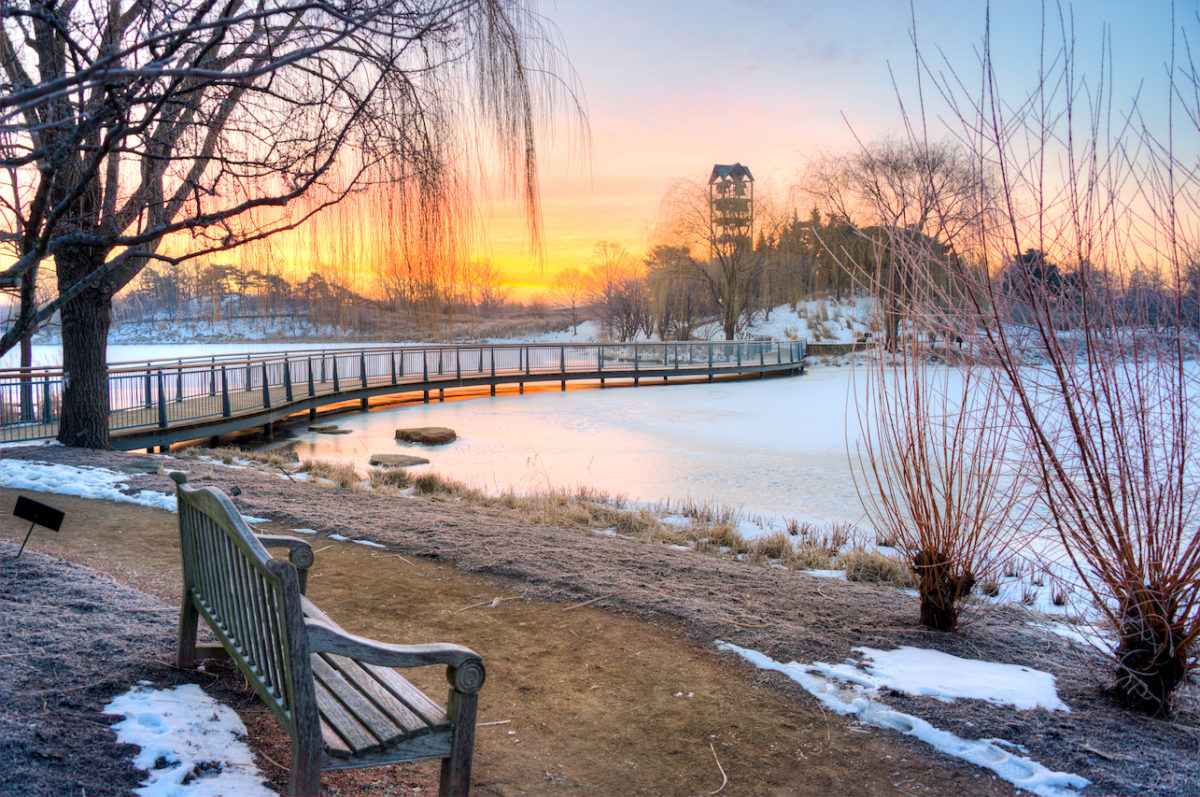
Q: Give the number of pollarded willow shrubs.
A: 2